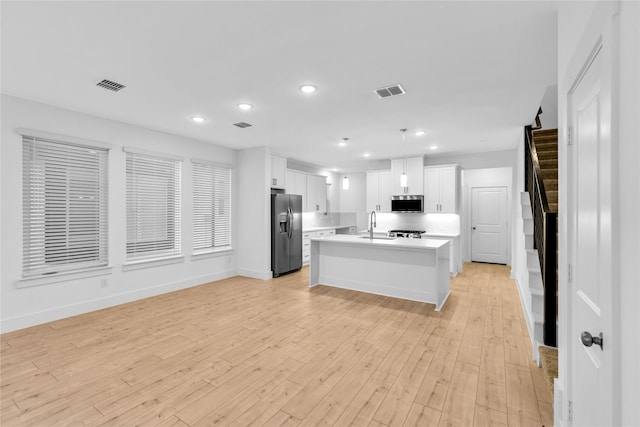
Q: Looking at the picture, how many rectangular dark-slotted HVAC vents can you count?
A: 3